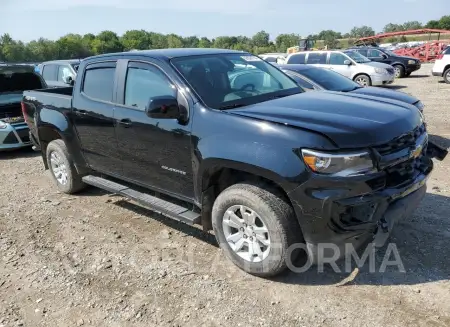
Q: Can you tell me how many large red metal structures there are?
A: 1